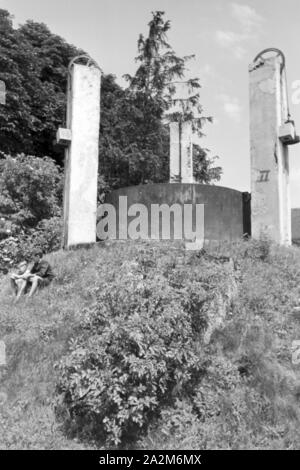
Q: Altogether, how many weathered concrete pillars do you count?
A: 3